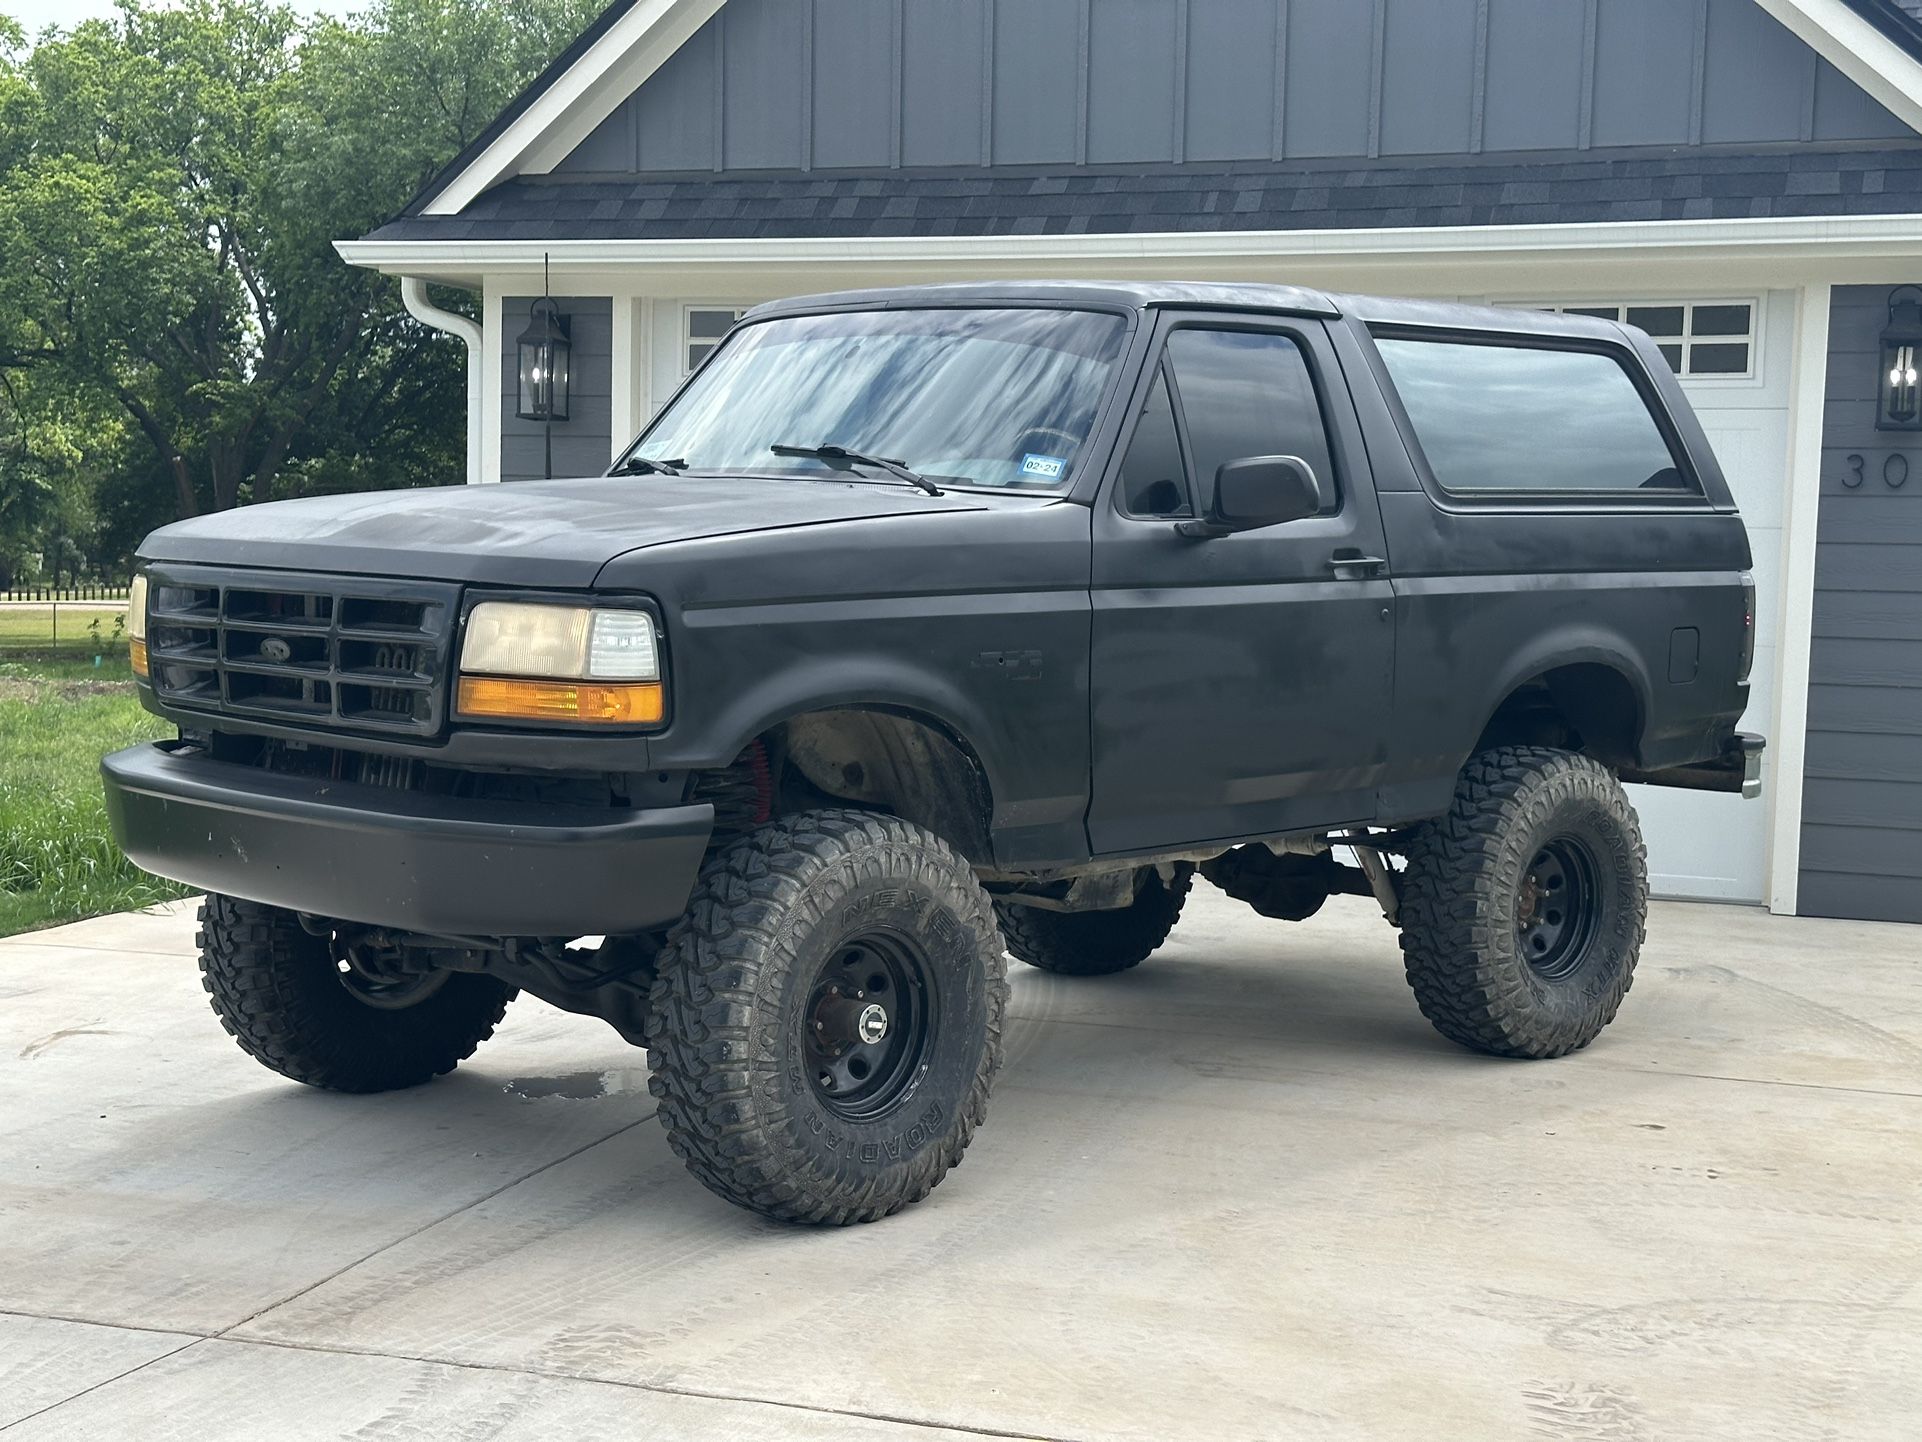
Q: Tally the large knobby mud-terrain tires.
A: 4